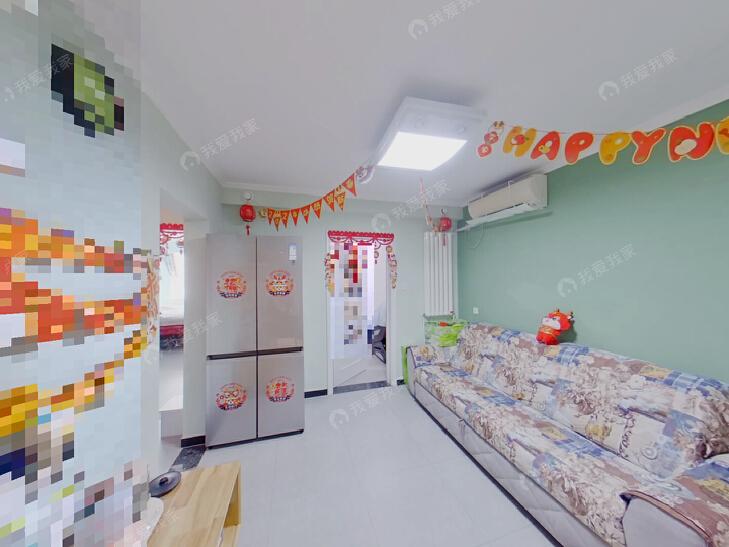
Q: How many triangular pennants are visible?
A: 9